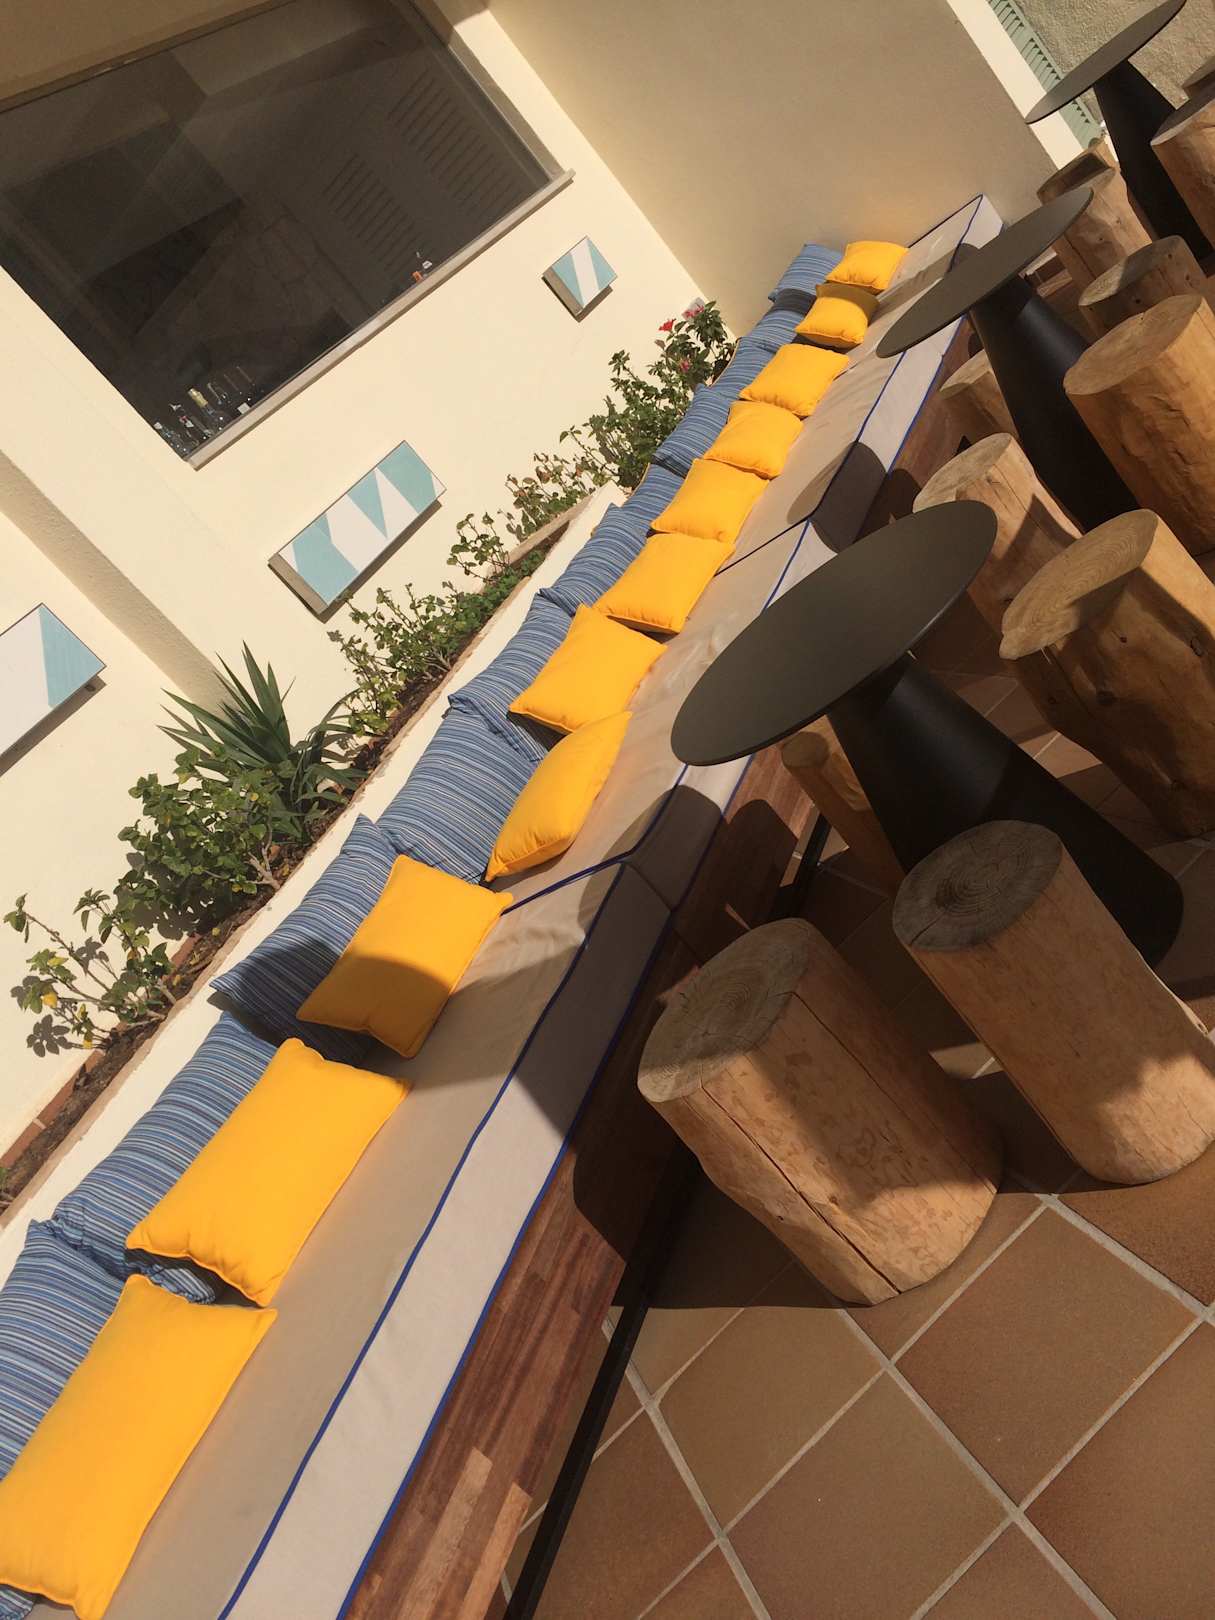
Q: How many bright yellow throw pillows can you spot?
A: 11